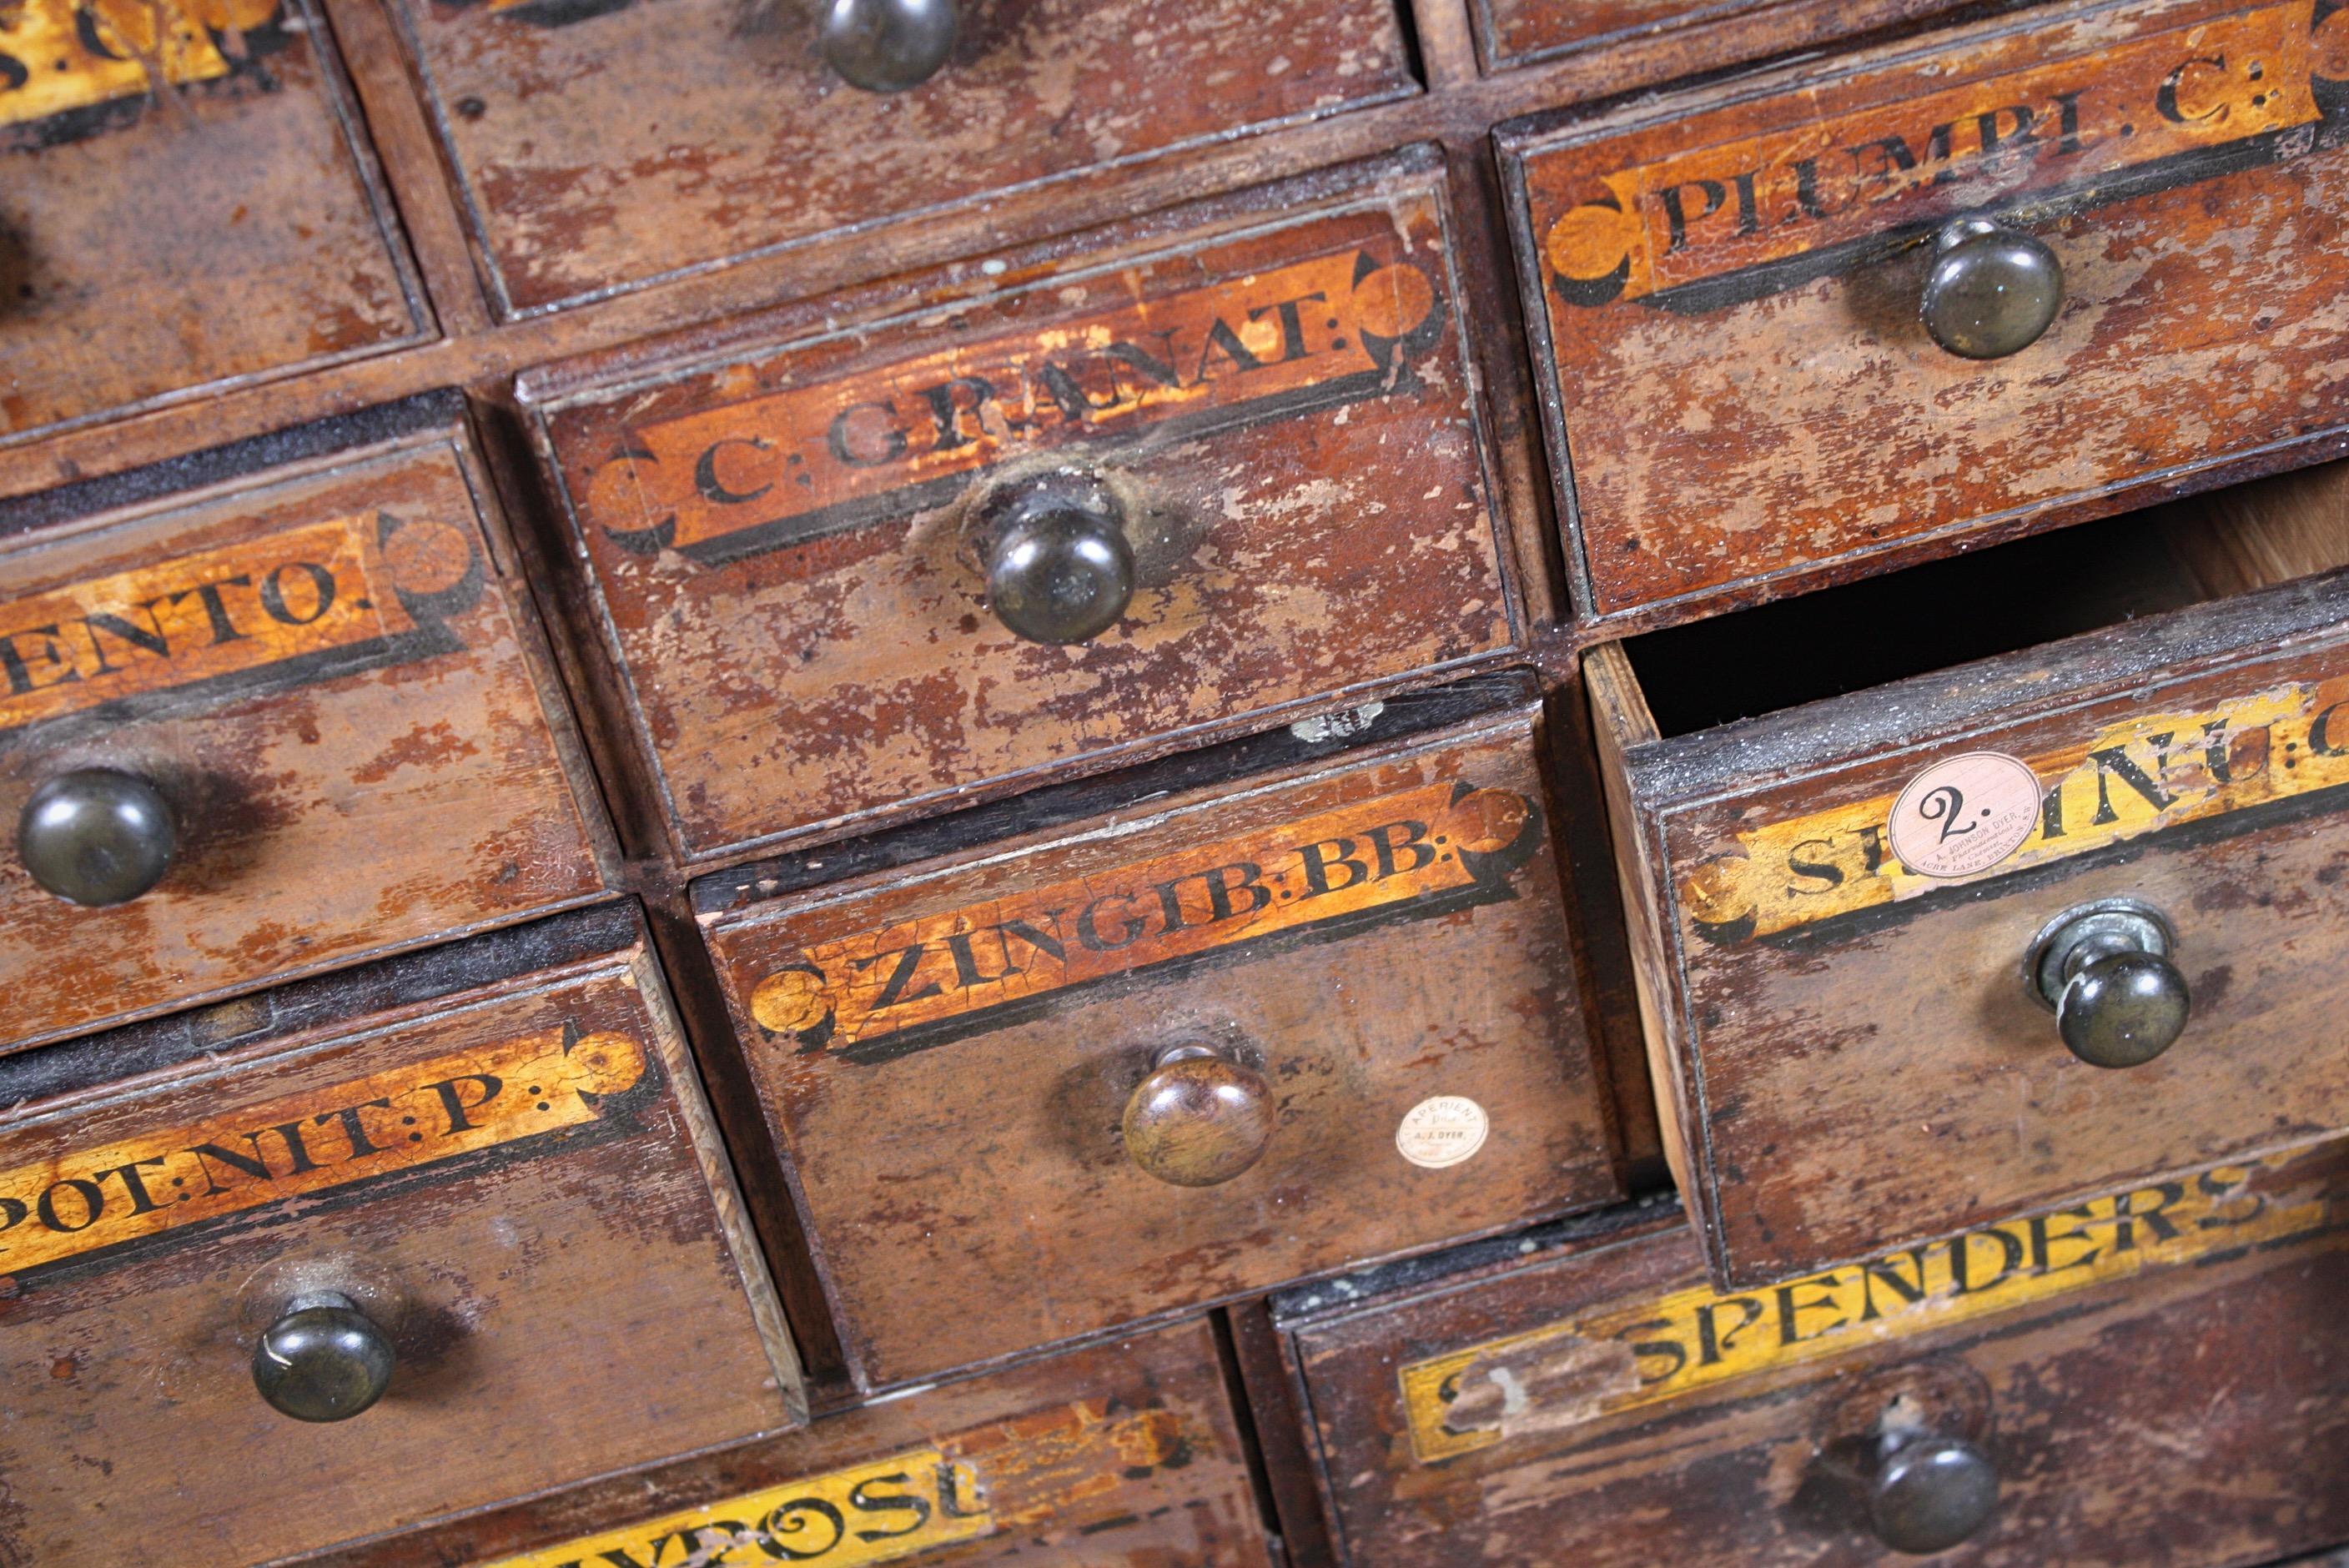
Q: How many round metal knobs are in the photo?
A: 8